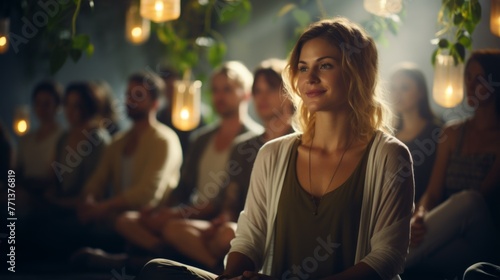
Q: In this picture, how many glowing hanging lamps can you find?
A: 8